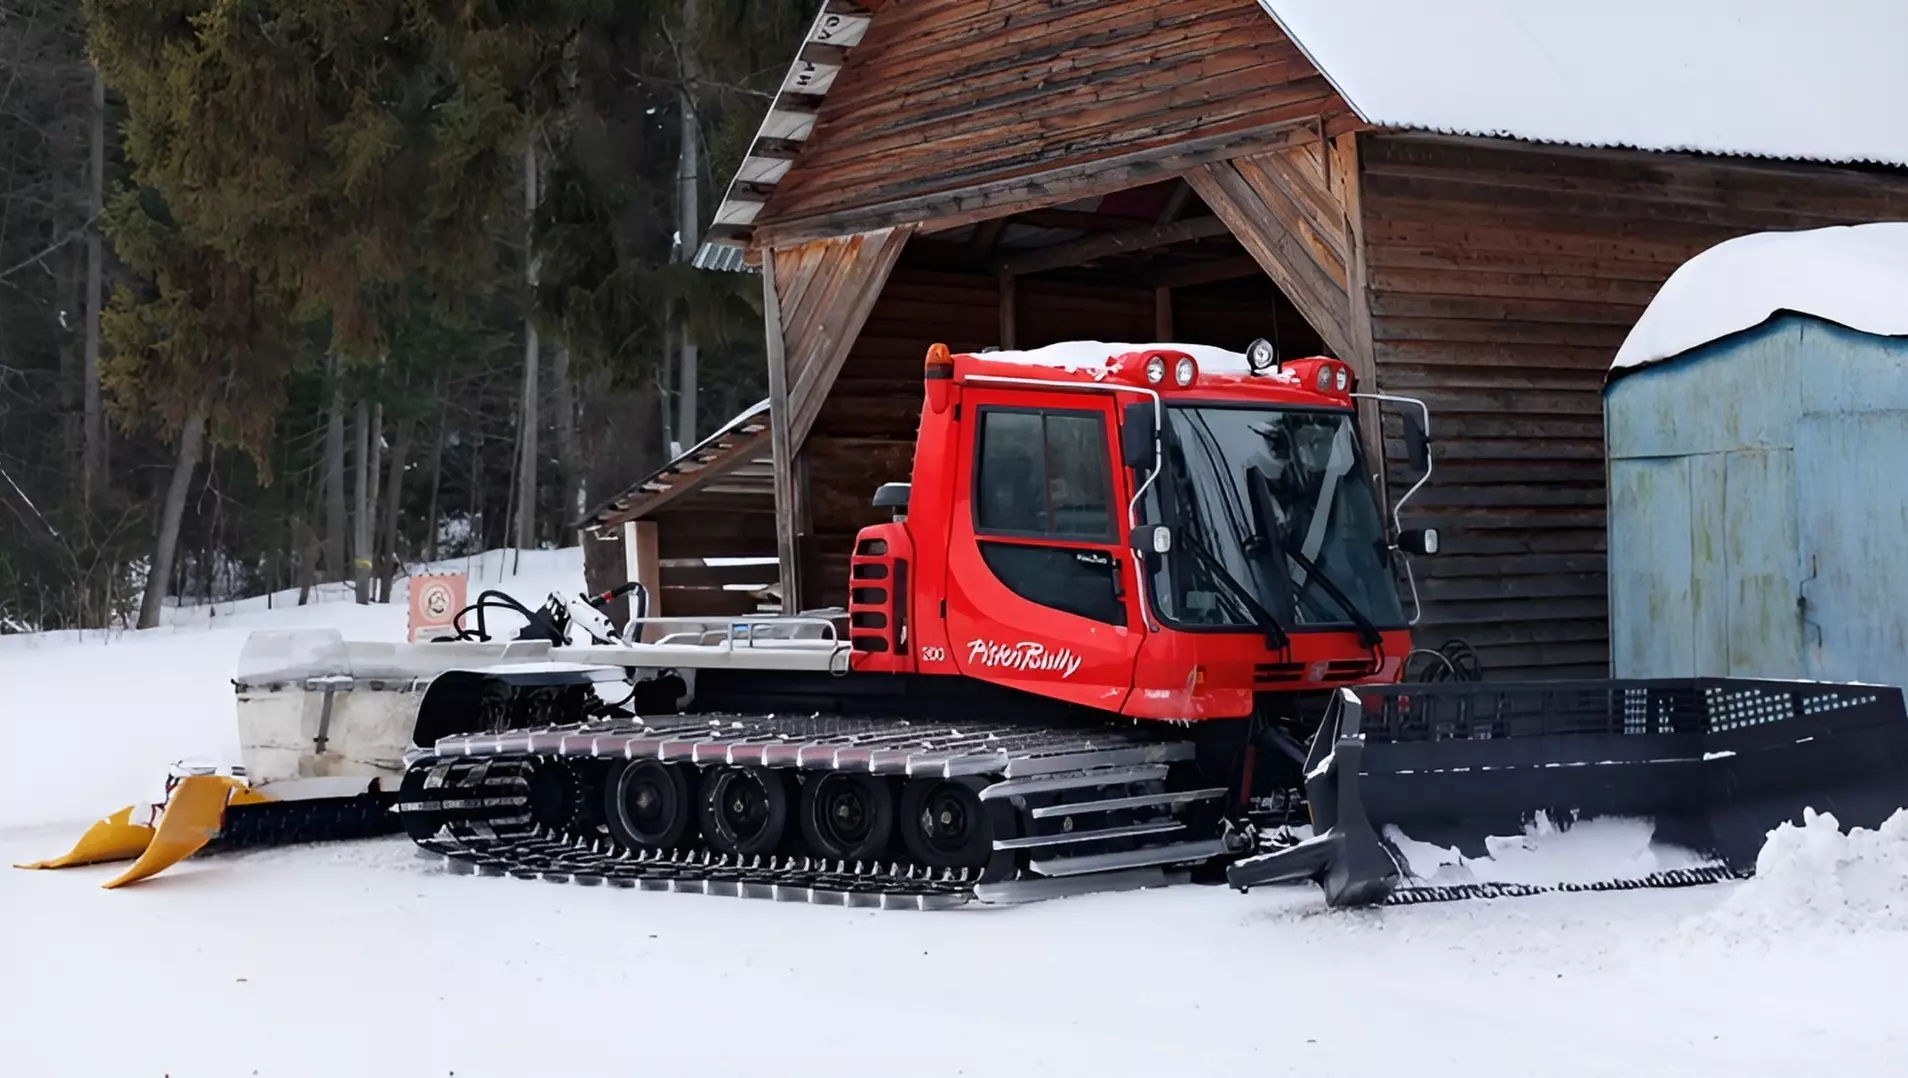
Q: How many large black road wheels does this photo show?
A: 4